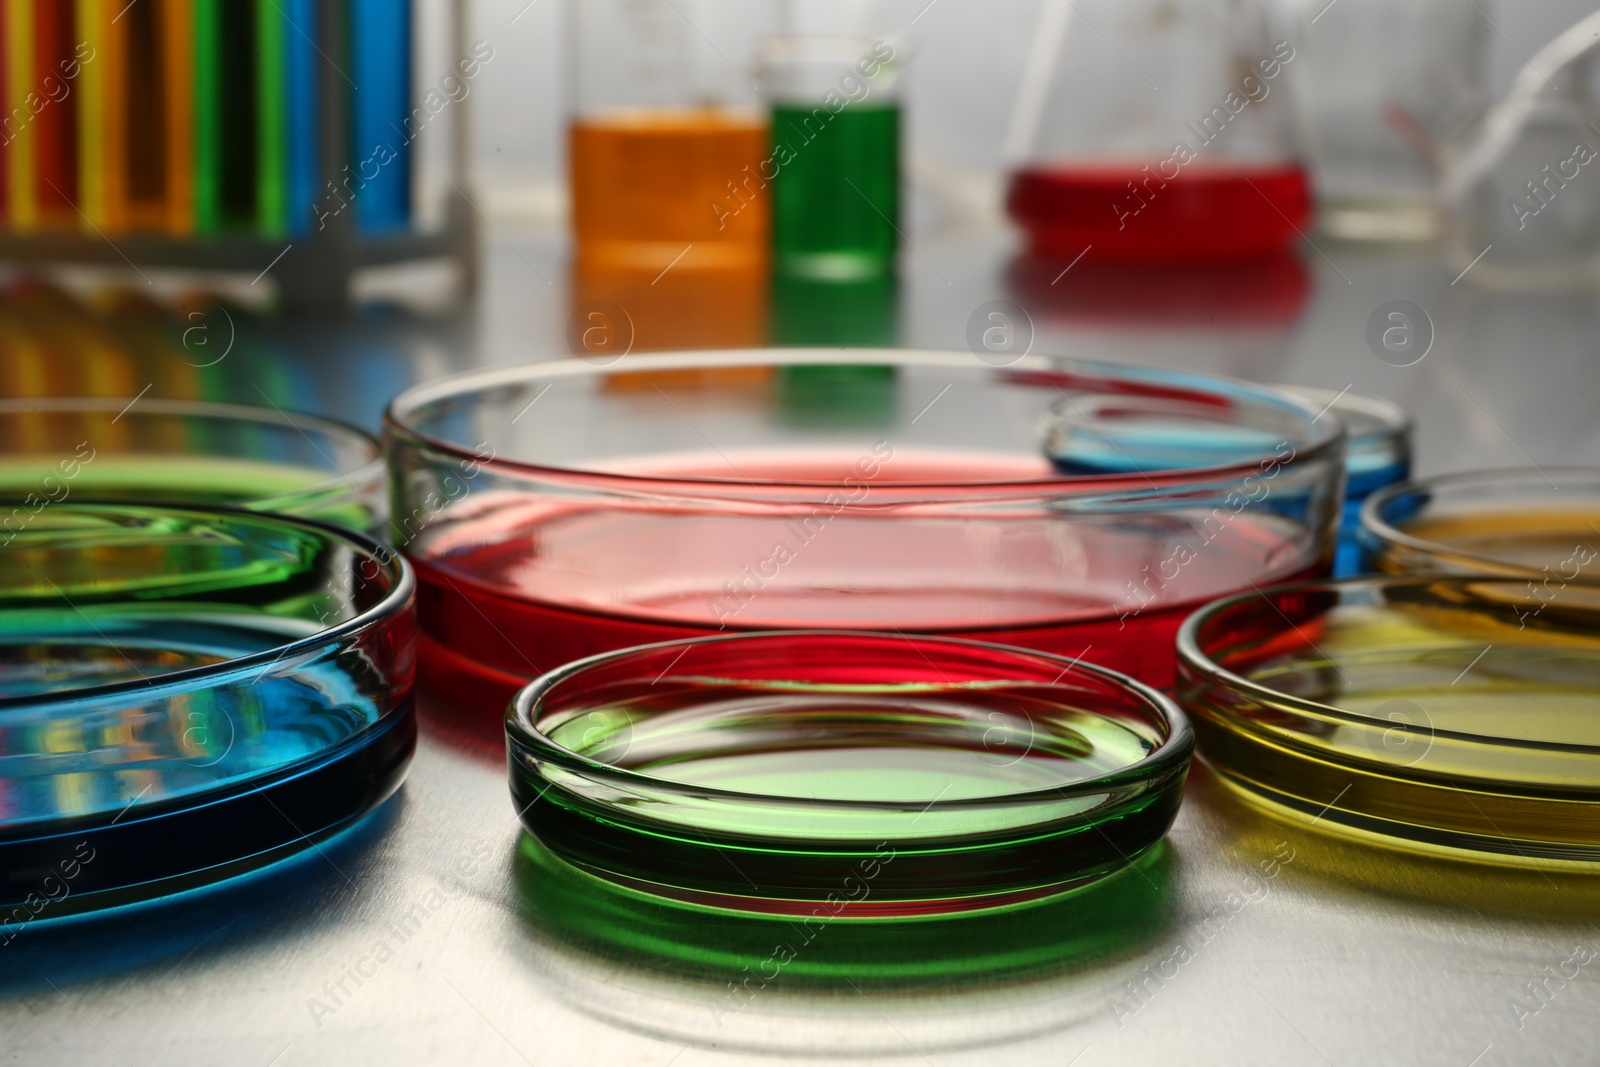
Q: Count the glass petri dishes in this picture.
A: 7